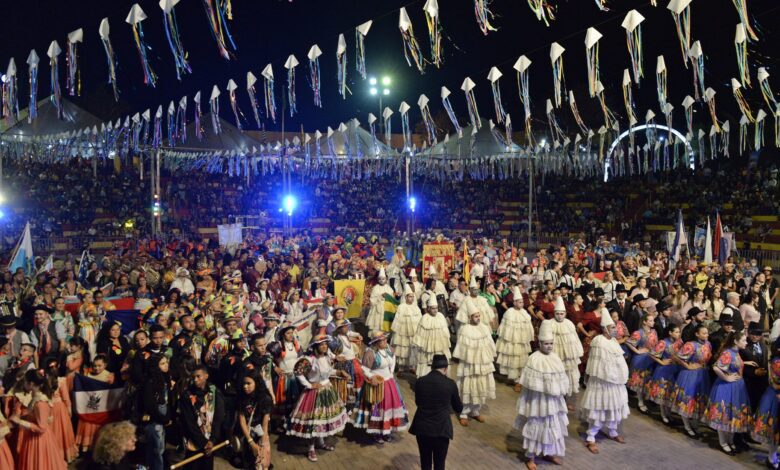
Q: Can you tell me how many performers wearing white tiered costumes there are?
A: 11